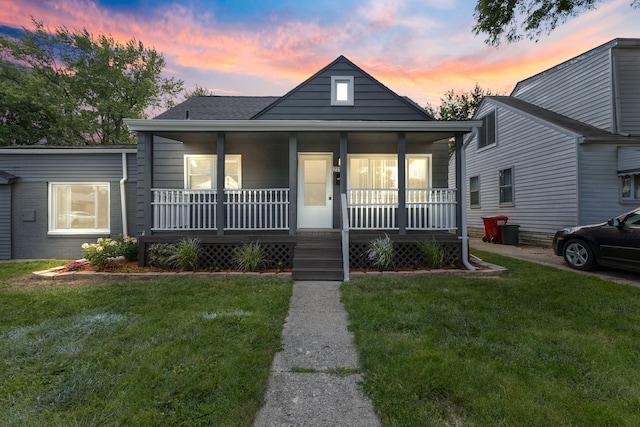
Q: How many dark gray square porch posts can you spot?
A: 6